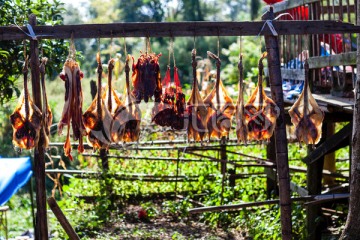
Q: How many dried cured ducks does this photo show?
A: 10